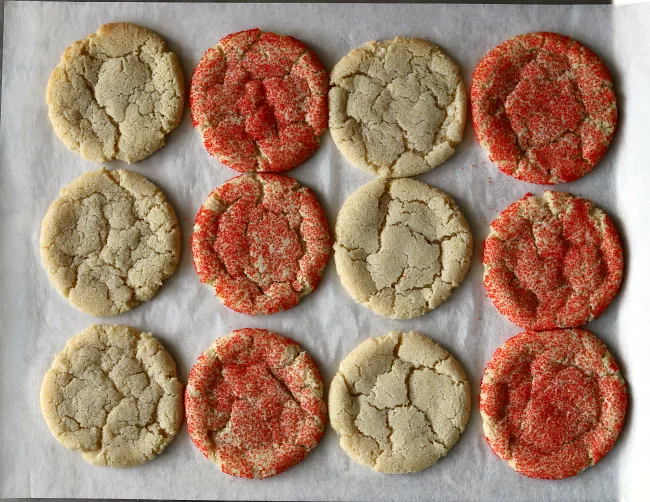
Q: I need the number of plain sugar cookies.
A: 6